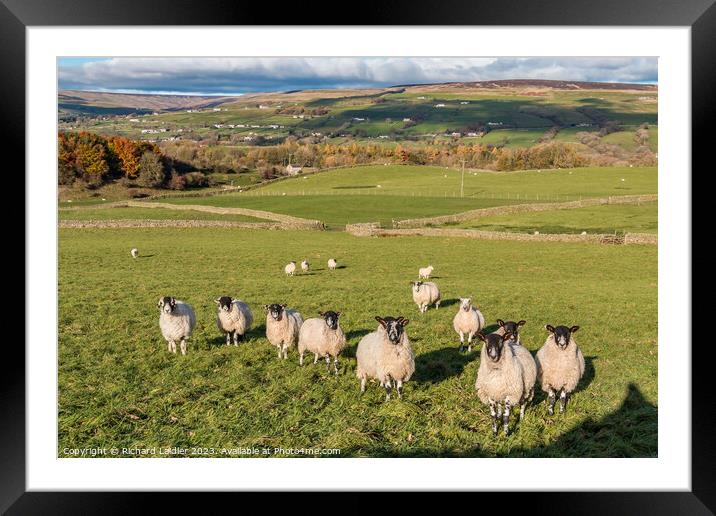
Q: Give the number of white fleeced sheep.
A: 15